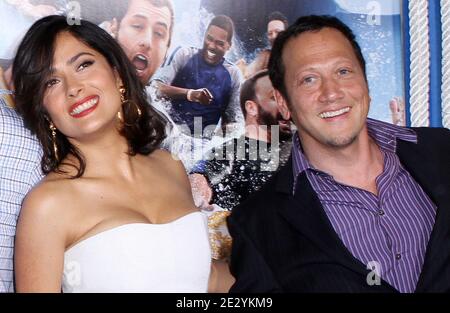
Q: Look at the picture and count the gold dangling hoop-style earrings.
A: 2